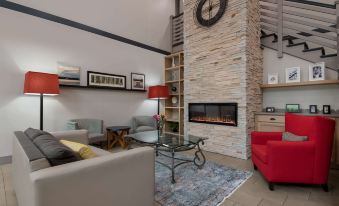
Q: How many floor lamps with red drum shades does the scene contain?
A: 2